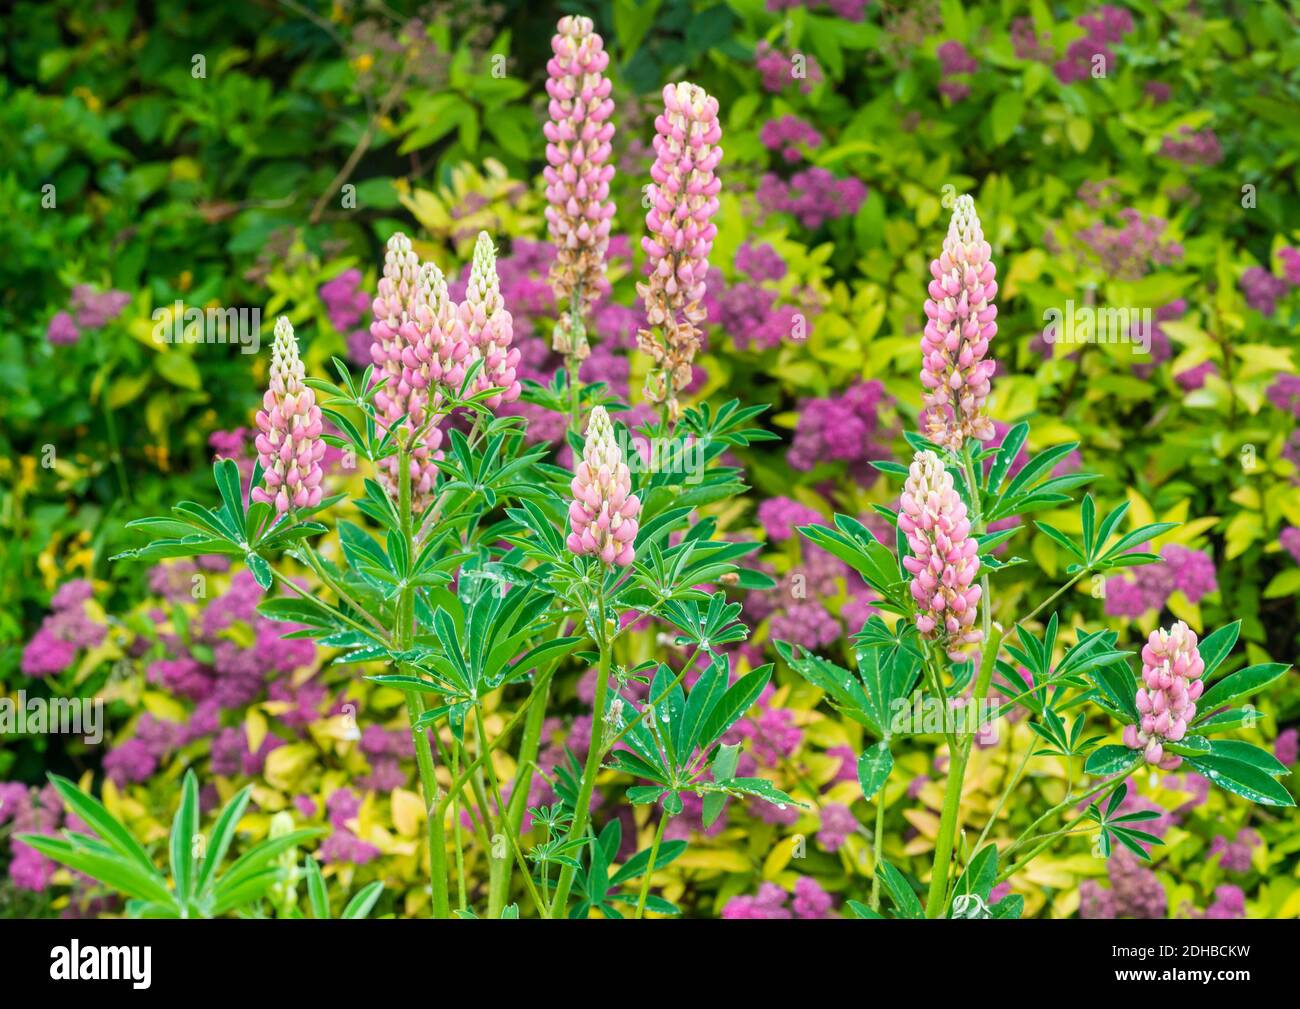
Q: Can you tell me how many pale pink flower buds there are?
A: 10